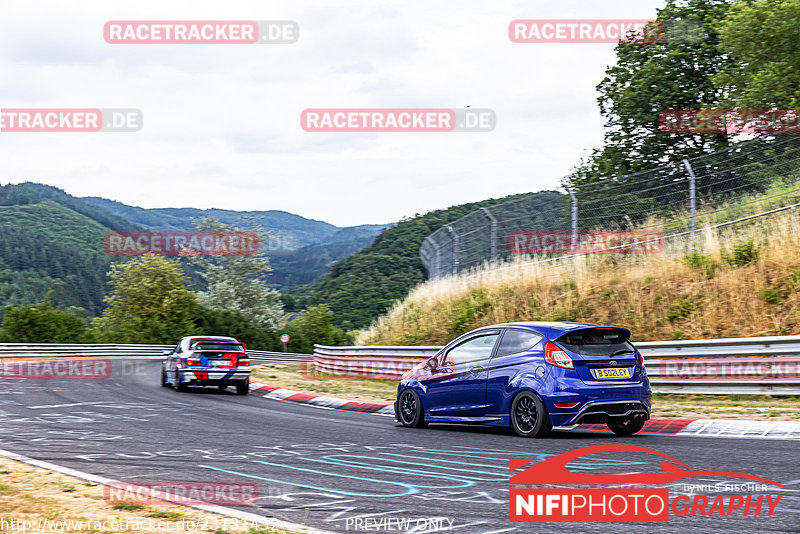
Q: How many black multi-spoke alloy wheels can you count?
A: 2